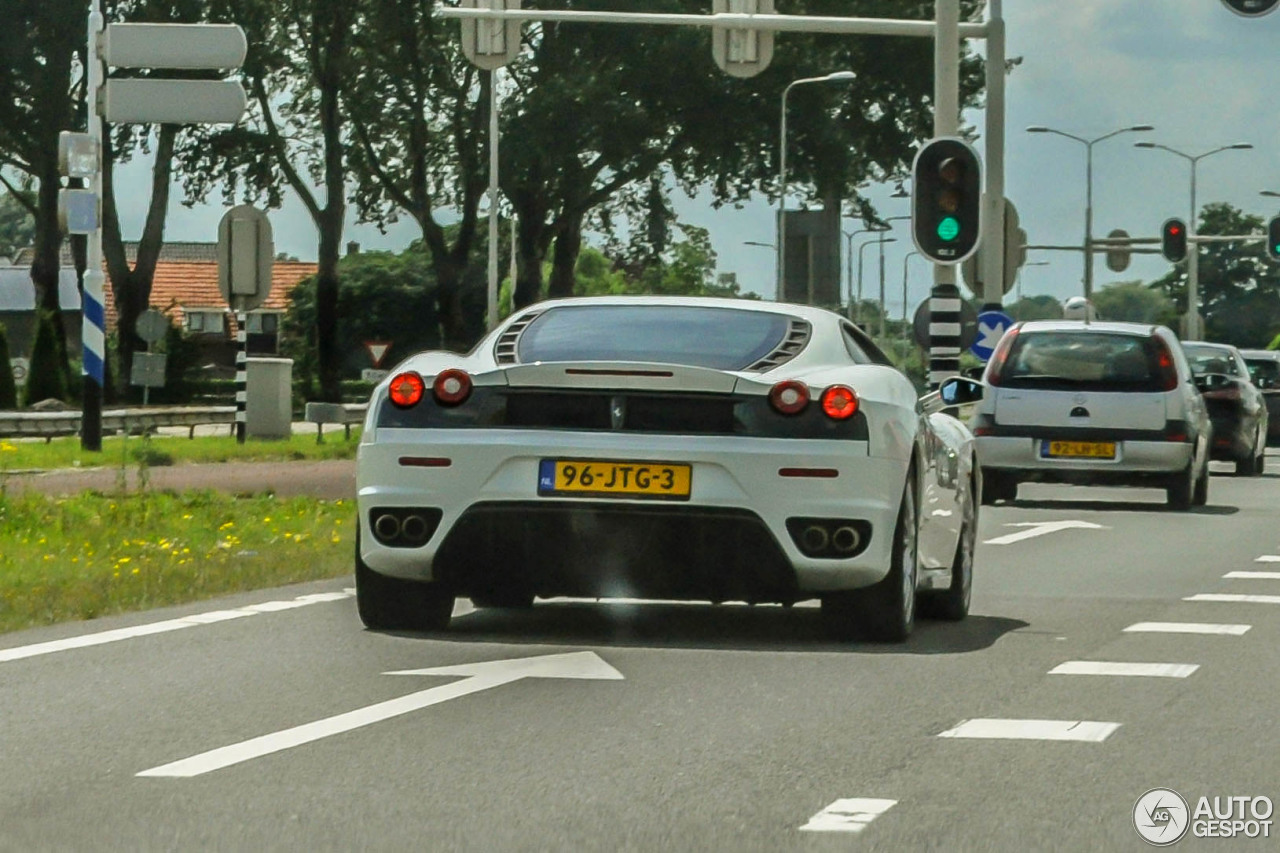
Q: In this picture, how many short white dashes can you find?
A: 7